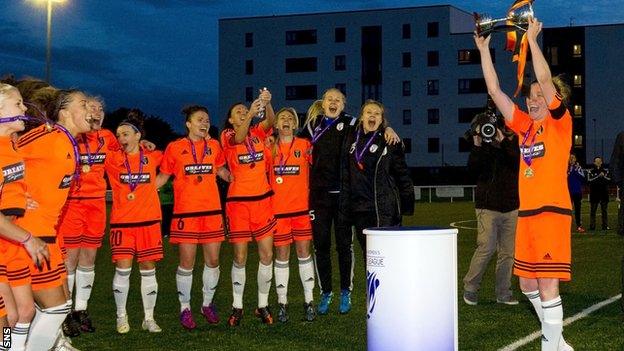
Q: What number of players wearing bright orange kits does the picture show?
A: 8